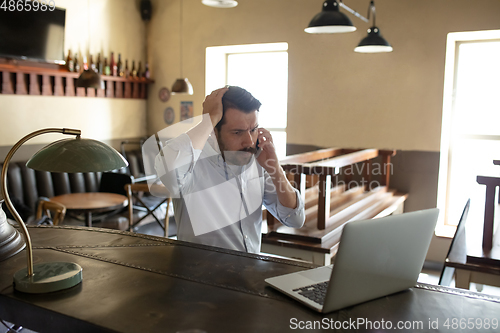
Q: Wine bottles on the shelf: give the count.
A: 12